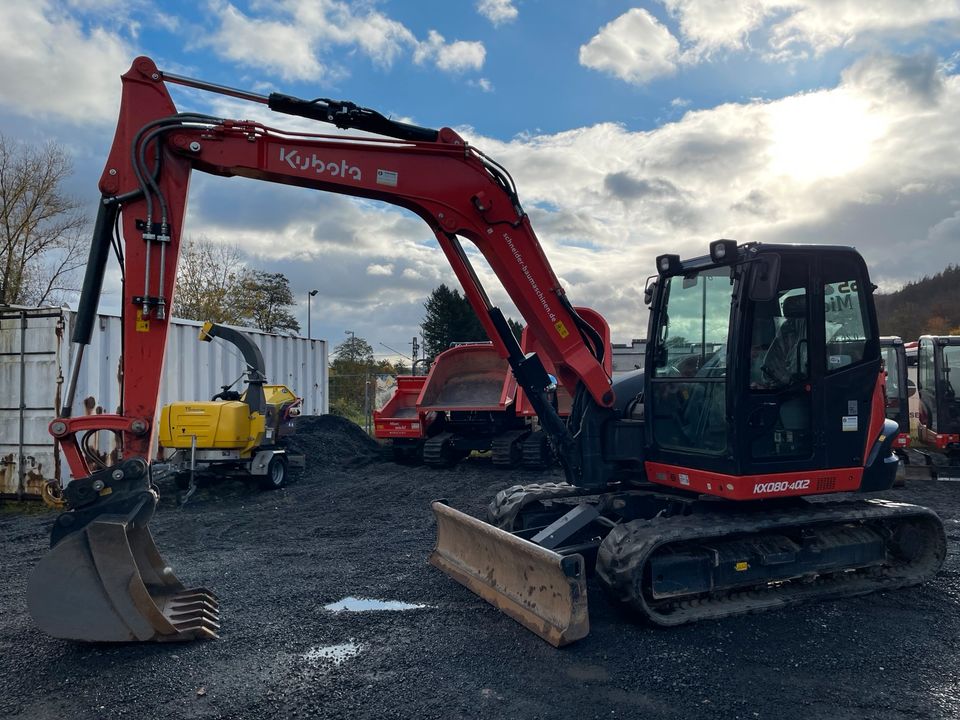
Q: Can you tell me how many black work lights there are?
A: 2